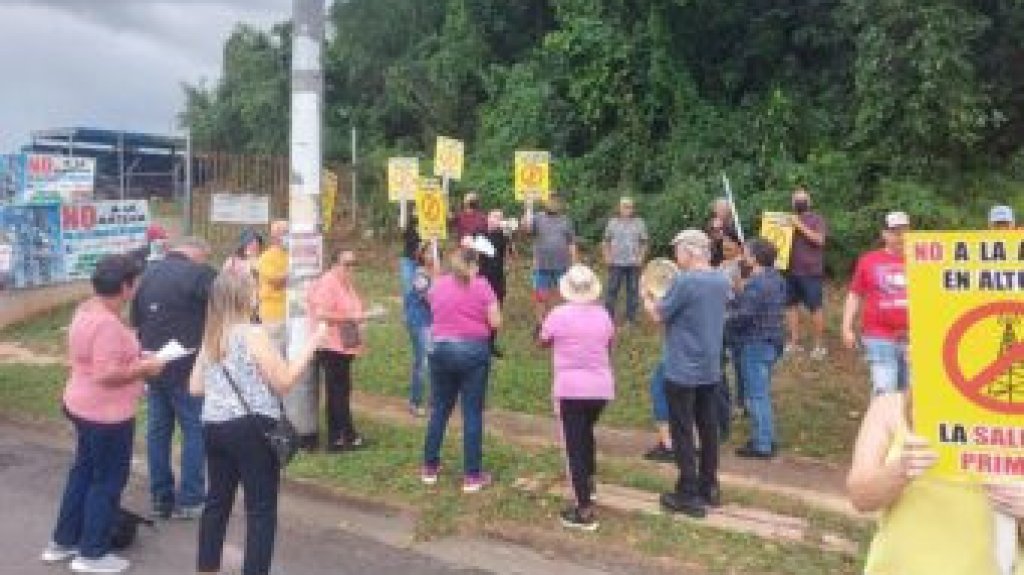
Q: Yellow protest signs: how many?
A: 7